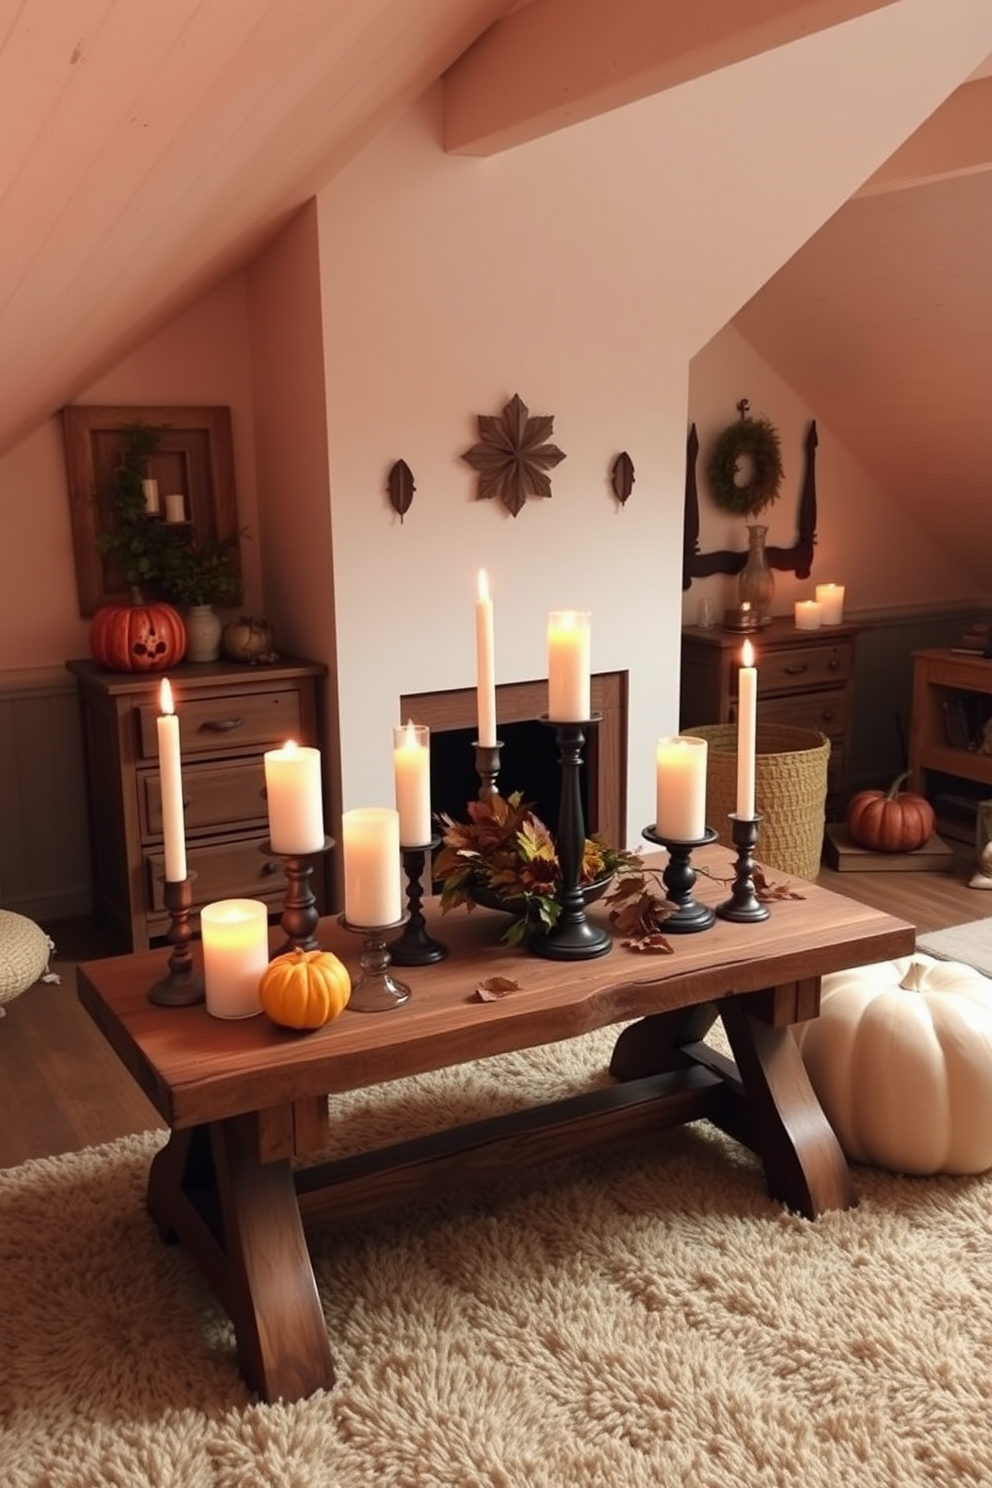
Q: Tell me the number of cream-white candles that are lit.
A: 11